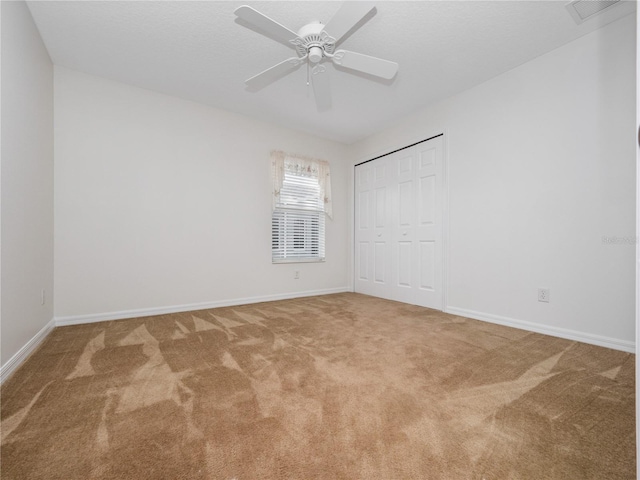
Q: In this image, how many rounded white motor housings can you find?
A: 1